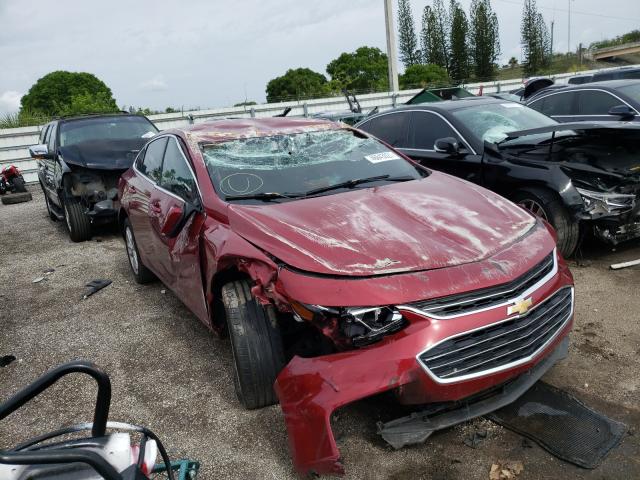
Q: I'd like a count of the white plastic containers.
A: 0